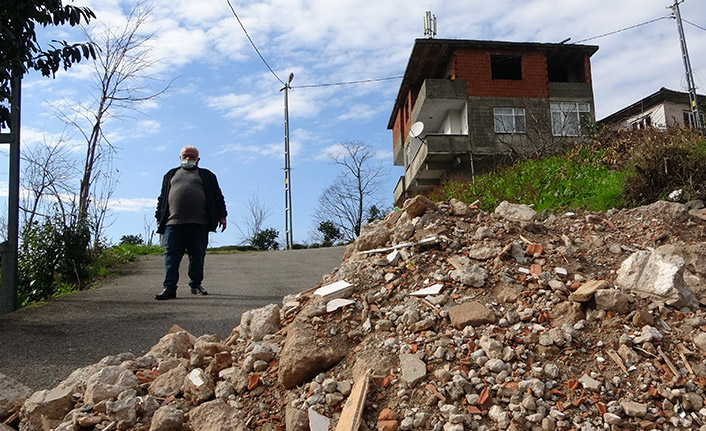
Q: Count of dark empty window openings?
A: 2